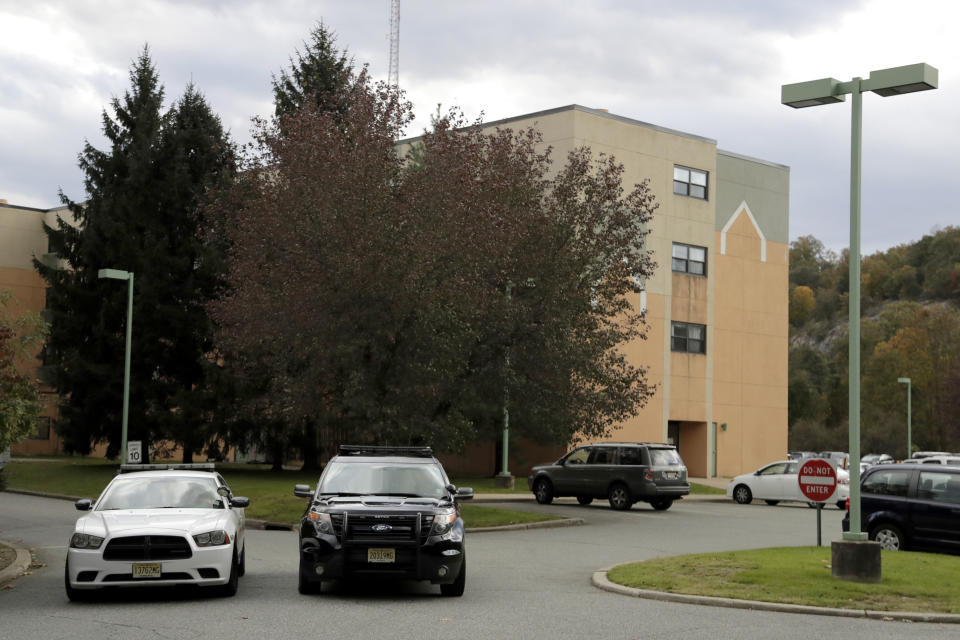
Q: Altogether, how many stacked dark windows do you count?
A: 3